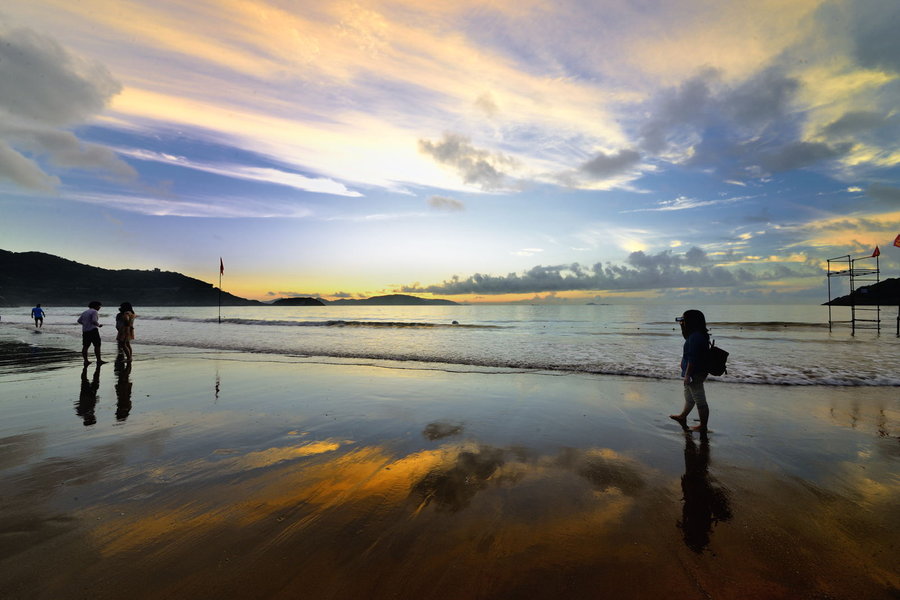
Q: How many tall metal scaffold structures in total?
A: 1